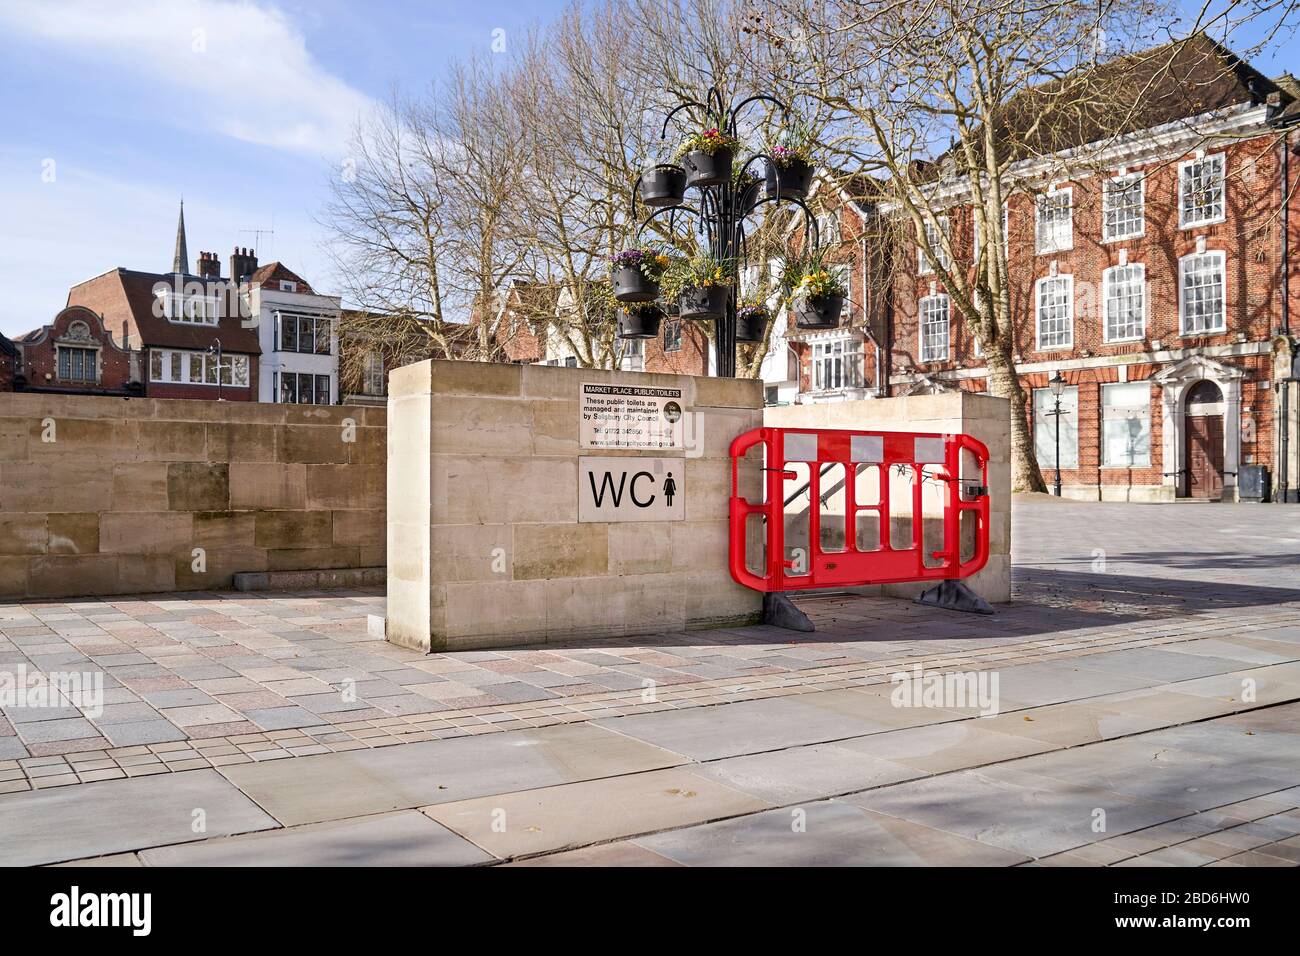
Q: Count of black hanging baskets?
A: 9